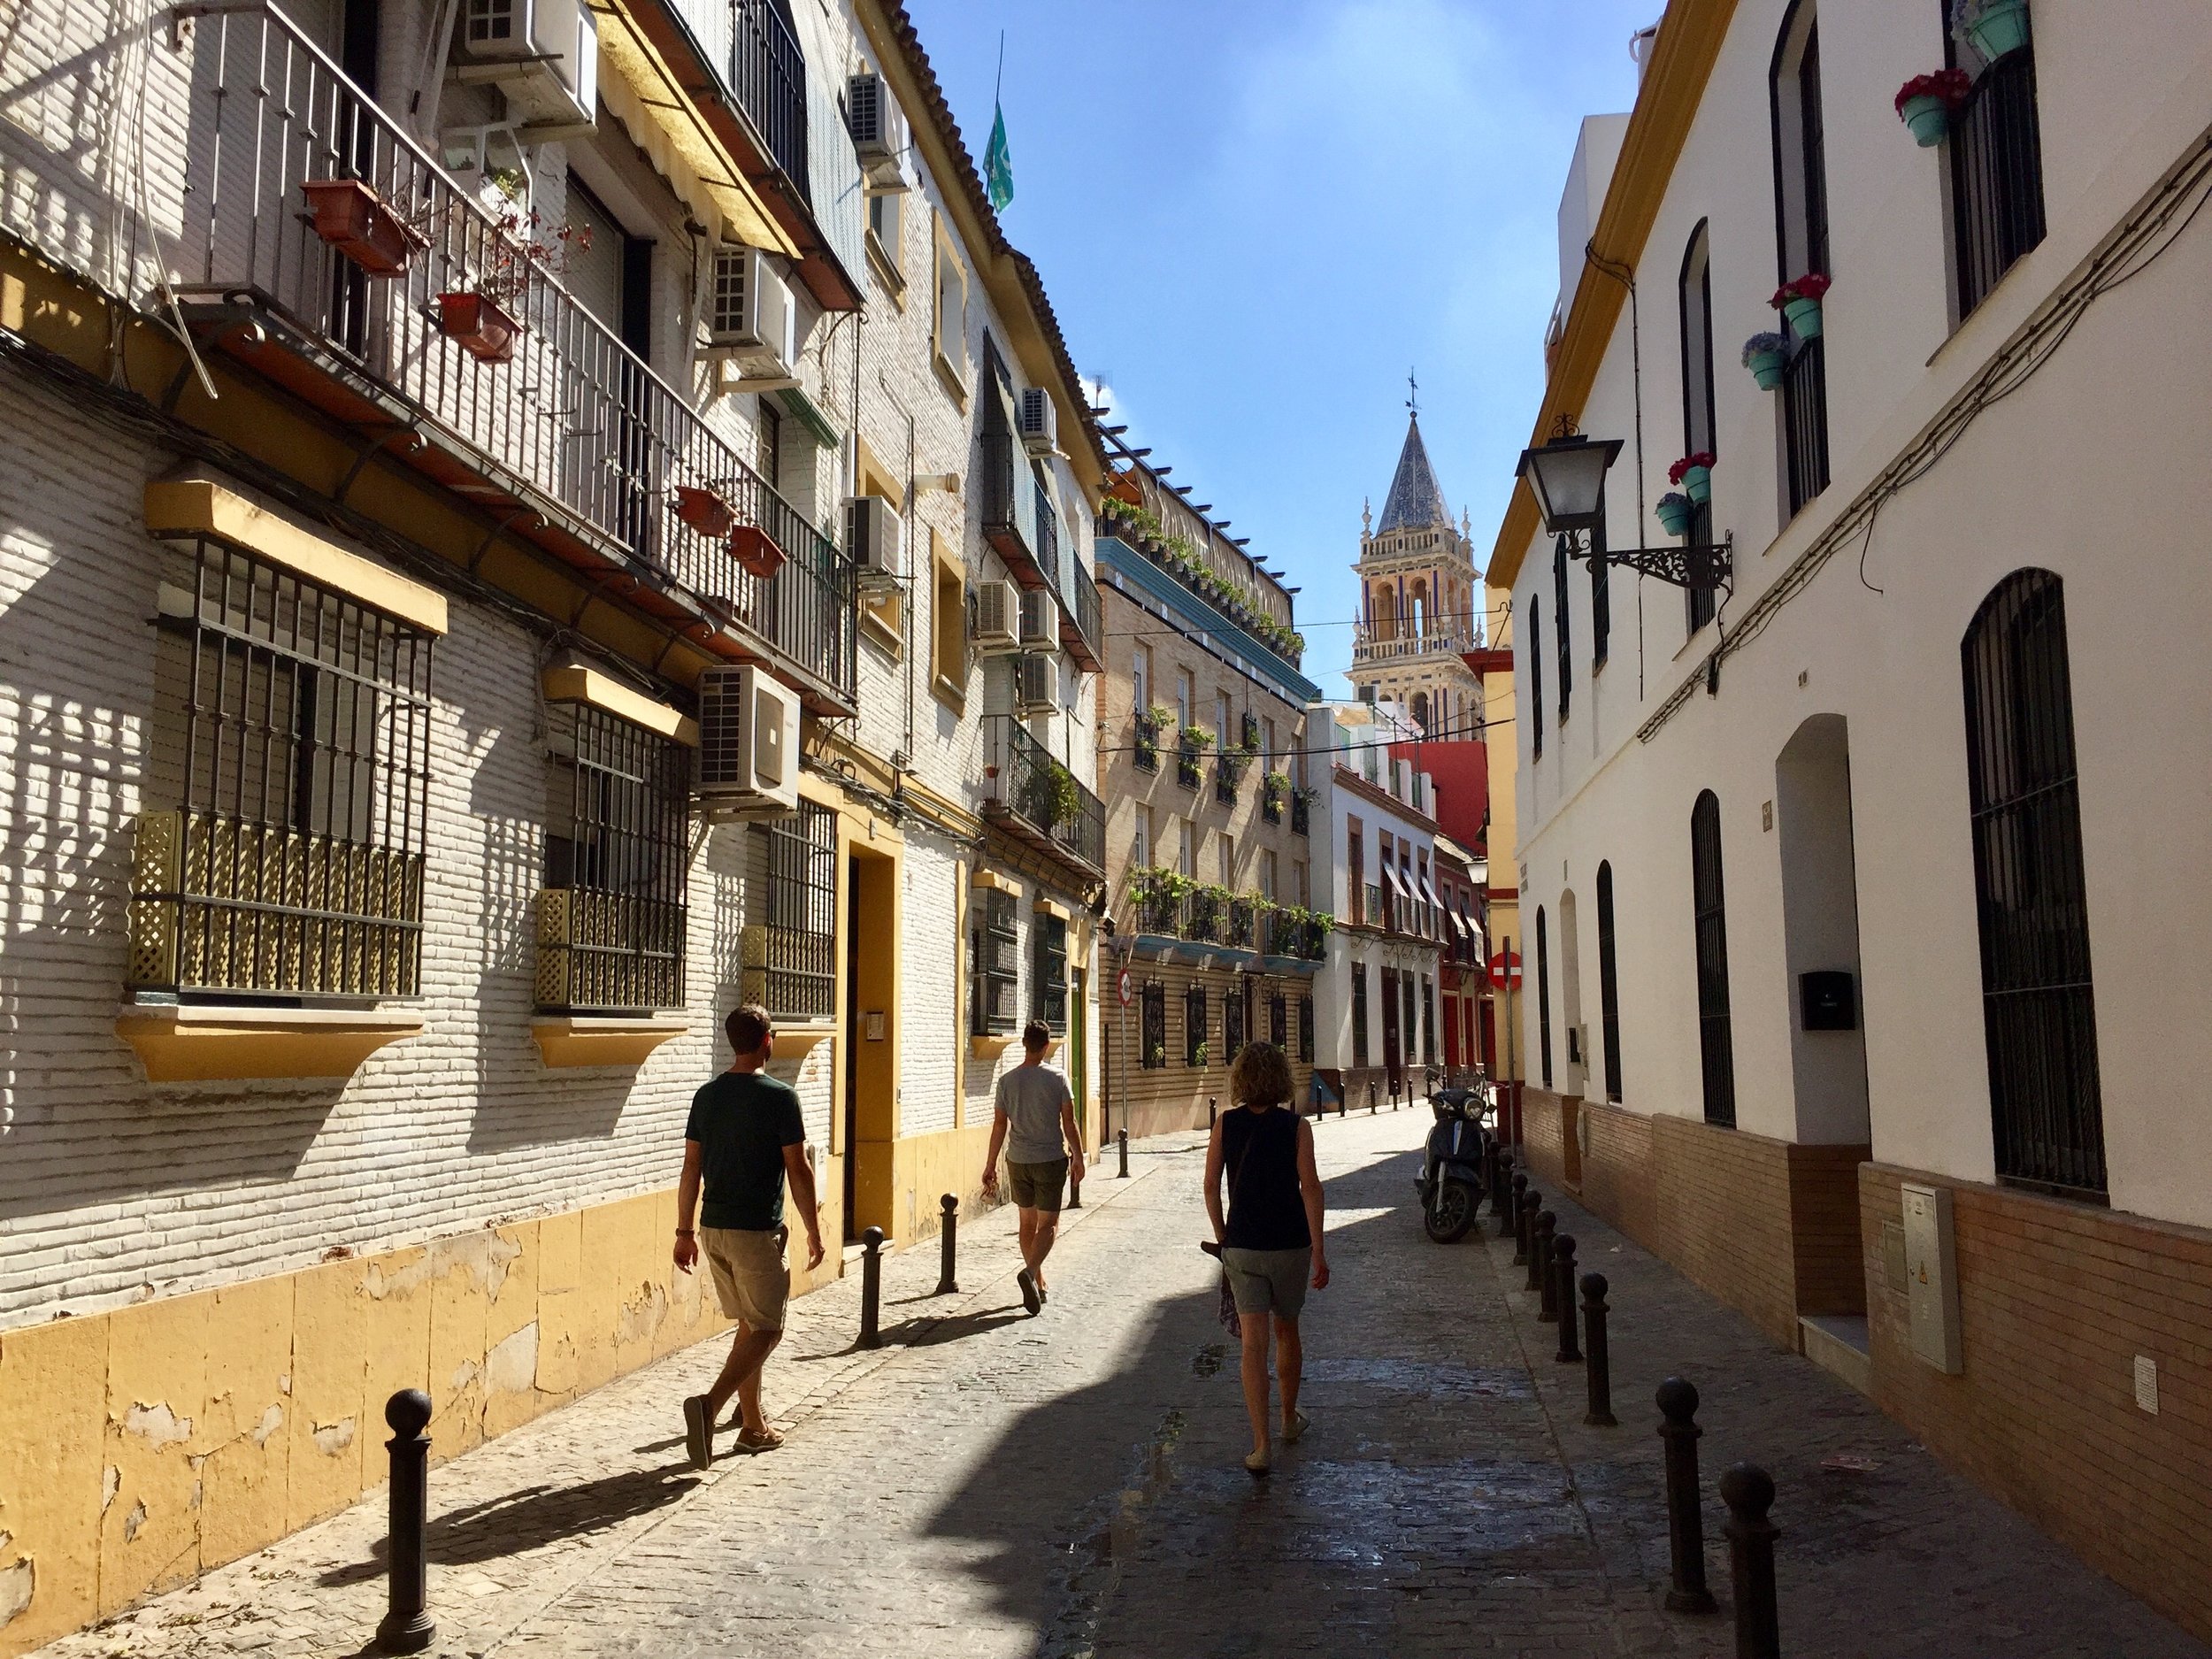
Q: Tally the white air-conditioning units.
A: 9